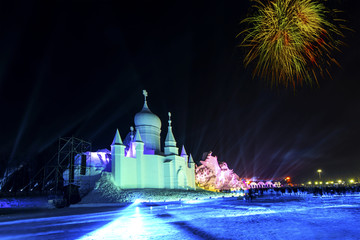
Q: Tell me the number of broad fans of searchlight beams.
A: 2